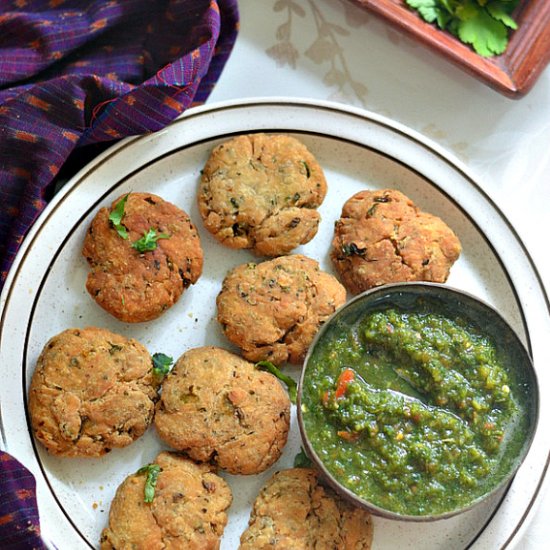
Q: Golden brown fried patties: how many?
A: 8